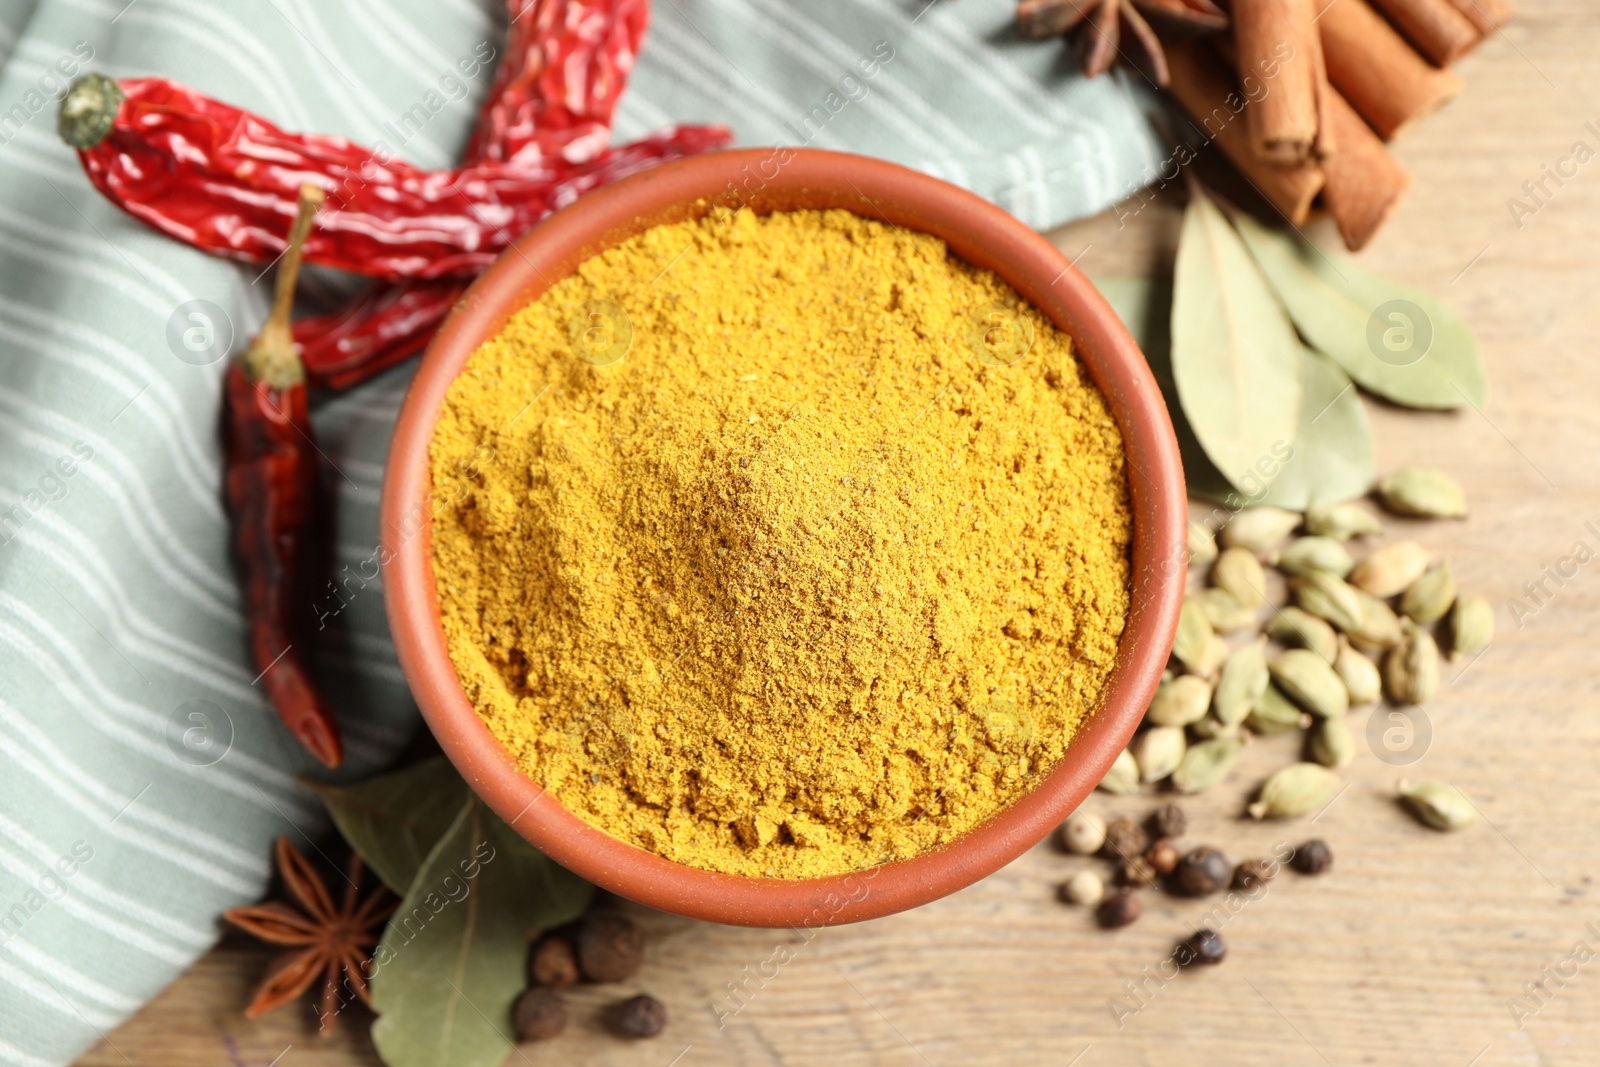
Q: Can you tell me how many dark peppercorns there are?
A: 13